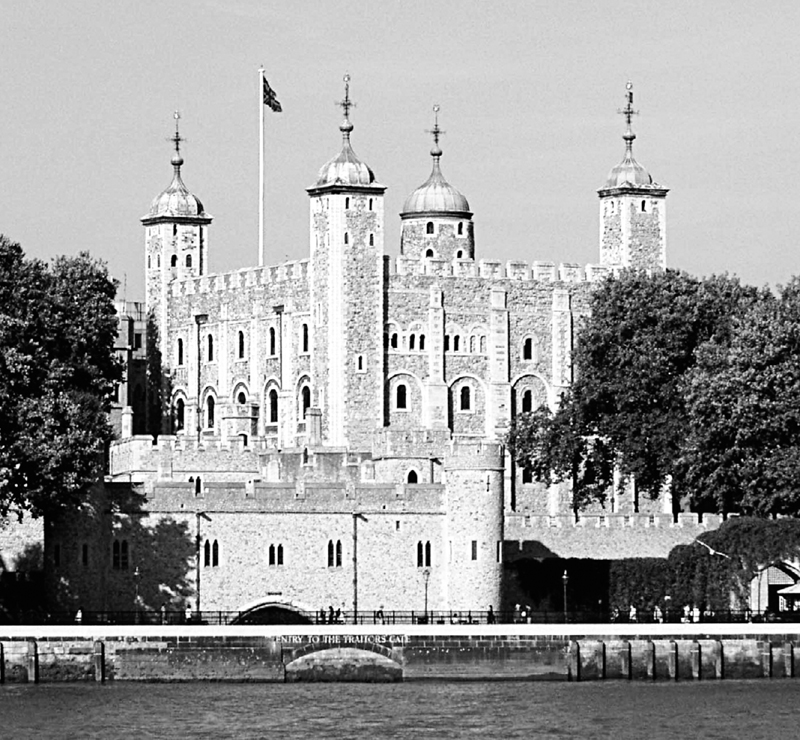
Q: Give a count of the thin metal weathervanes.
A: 4